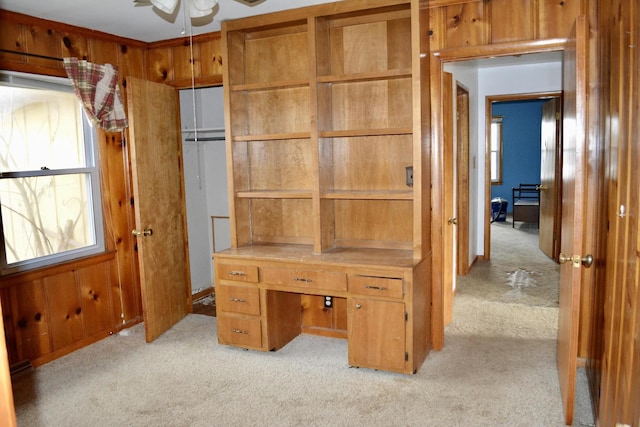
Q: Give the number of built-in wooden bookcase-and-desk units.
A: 1